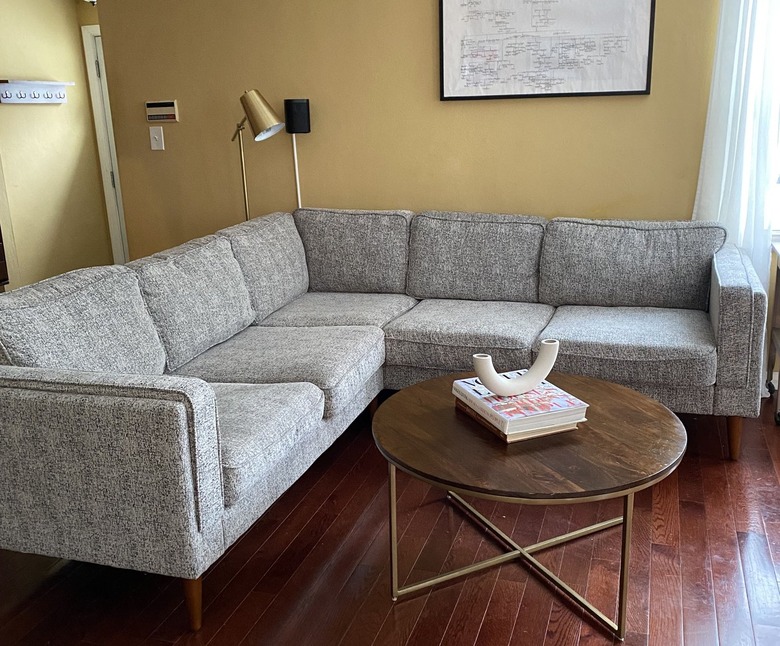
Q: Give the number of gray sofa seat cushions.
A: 5